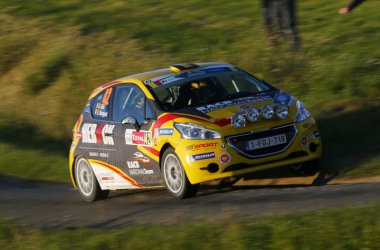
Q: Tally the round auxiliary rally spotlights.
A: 4